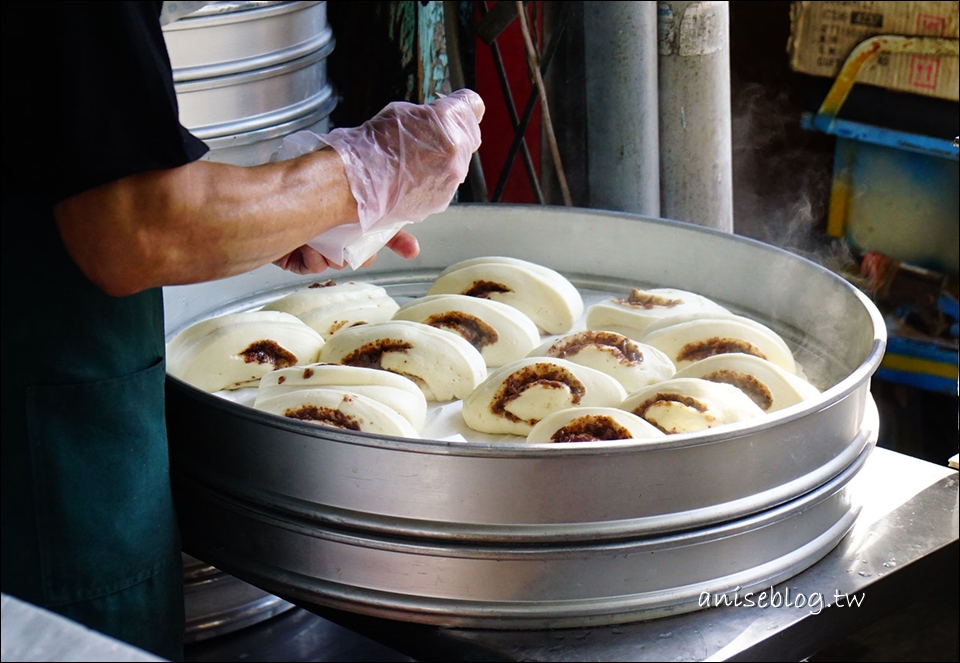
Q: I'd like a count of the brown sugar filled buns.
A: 13